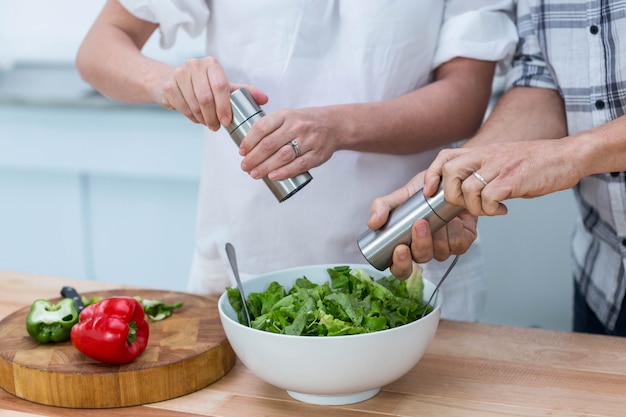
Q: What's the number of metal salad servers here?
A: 2